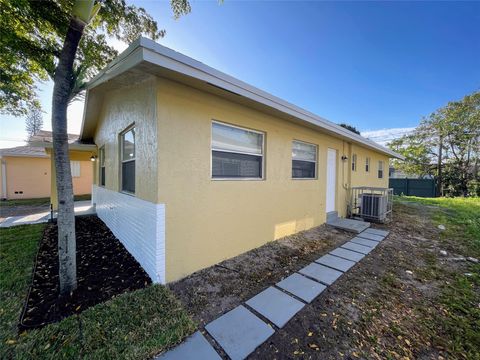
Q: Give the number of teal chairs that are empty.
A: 0